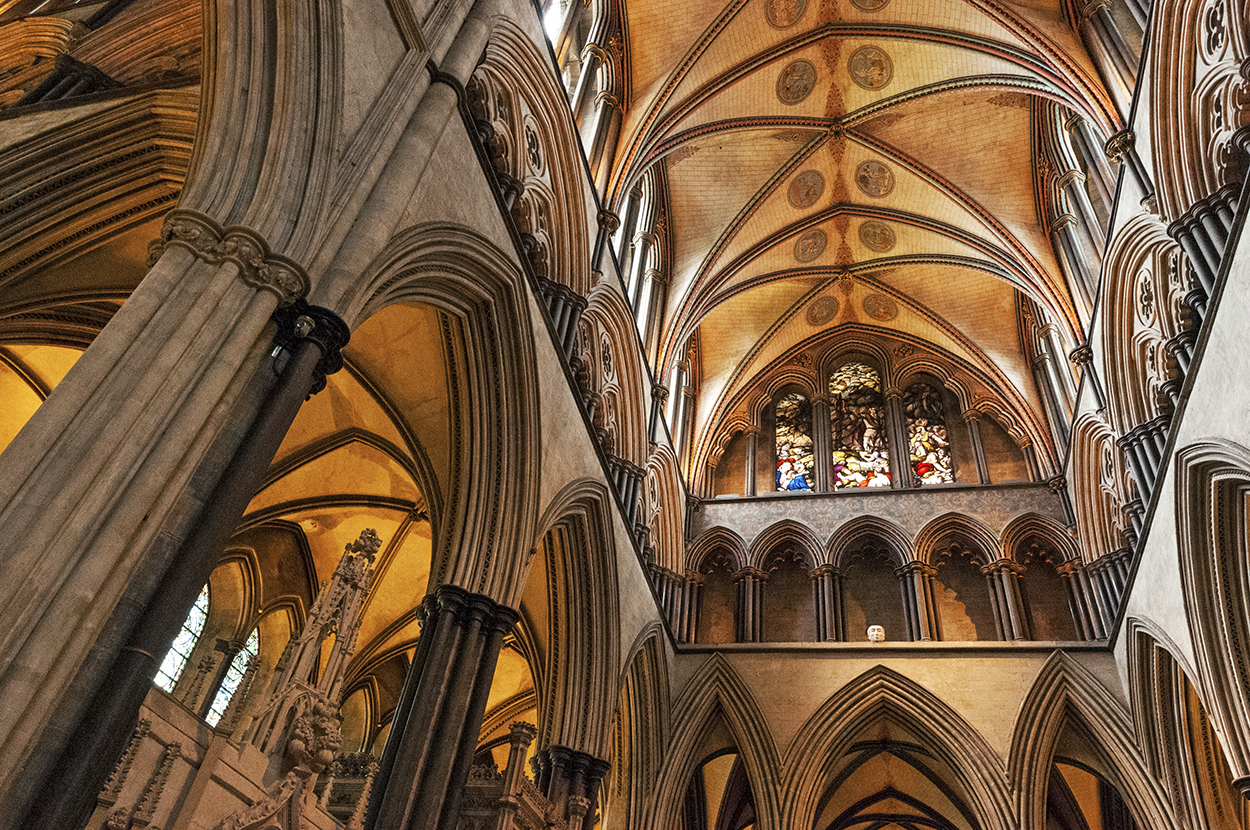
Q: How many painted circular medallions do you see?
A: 10